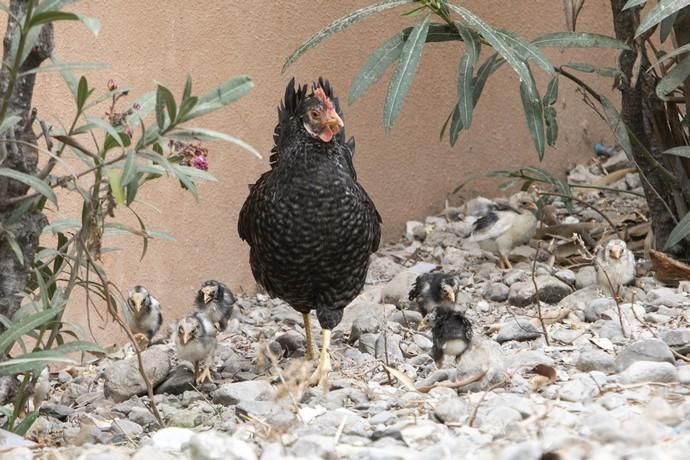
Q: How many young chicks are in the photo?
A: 7